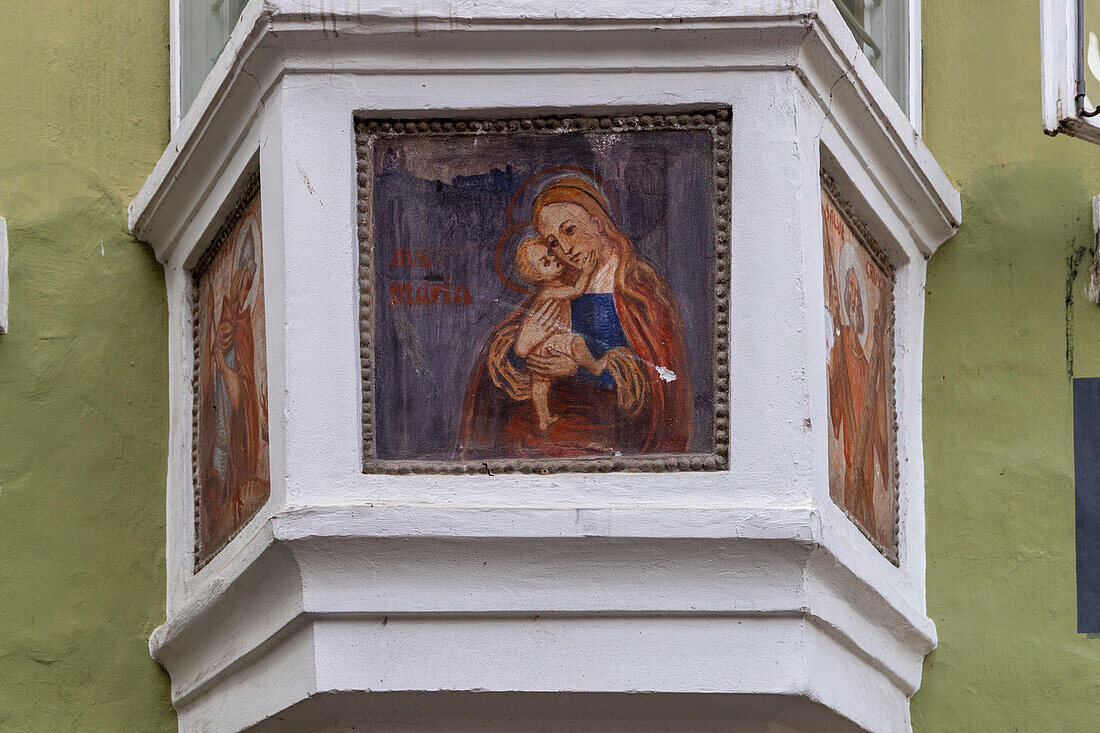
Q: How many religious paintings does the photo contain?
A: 3